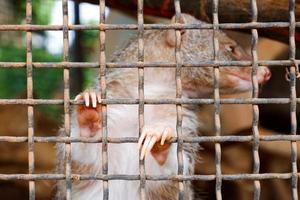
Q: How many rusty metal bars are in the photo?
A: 13